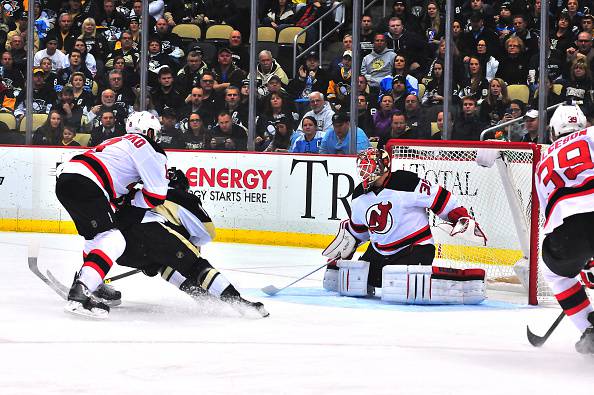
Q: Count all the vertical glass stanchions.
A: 6